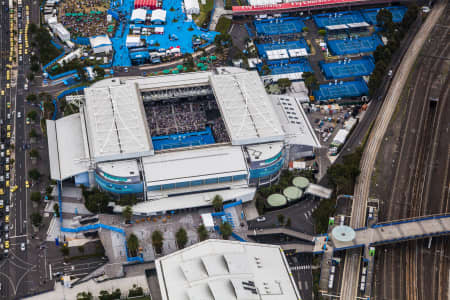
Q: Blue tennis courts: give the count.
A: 9